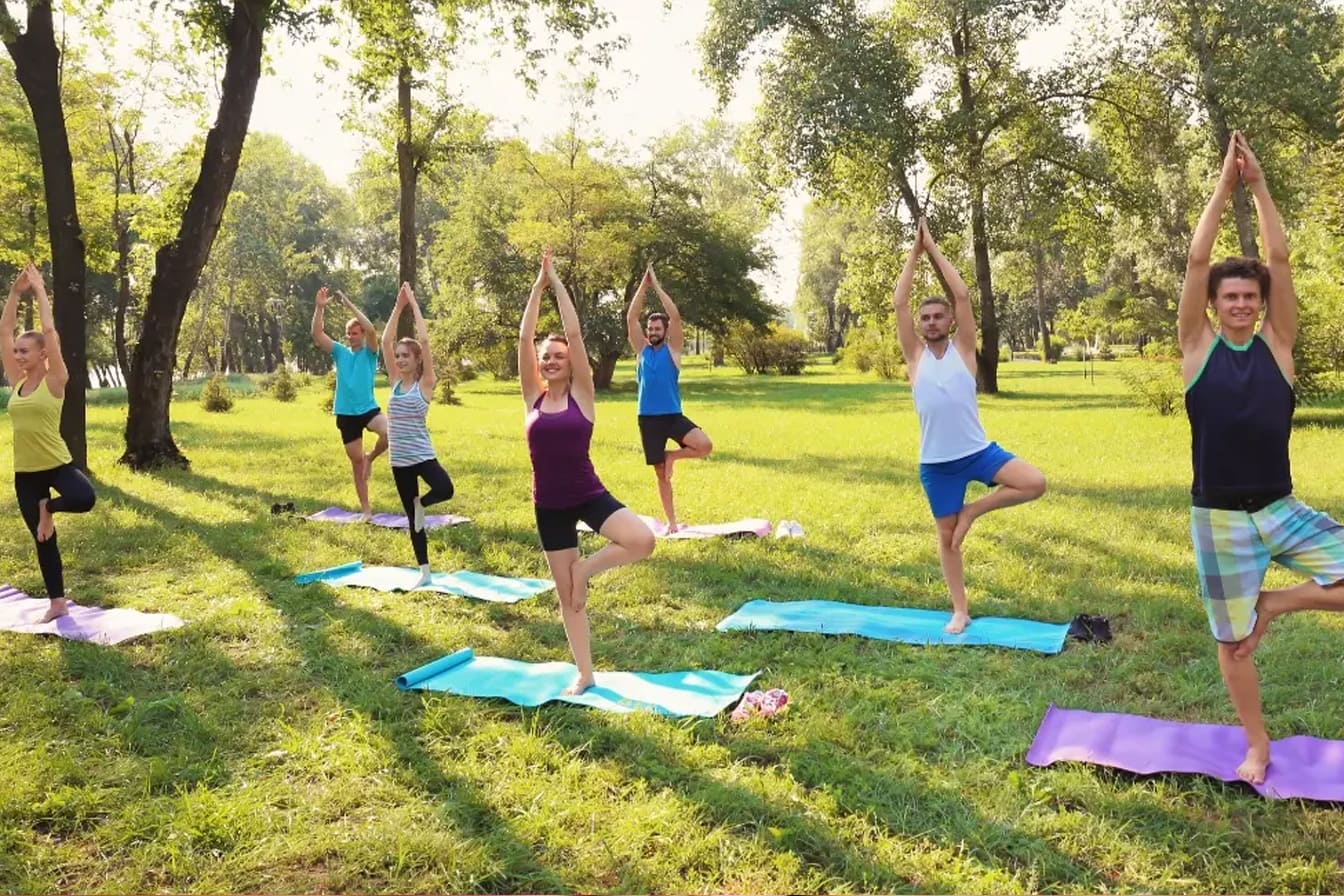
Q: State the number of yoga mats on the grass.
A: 7